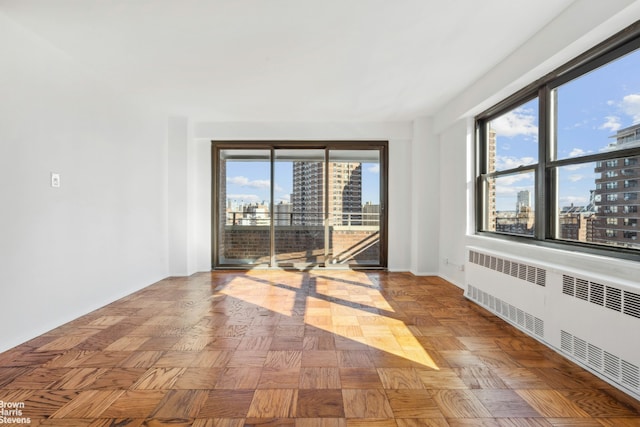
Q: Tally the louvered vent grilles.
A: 4